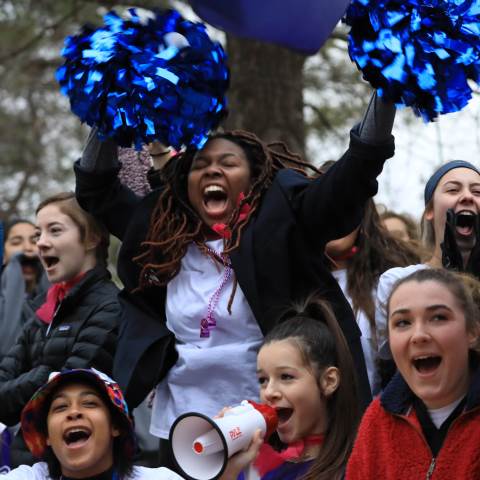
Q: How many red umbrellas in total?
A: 0